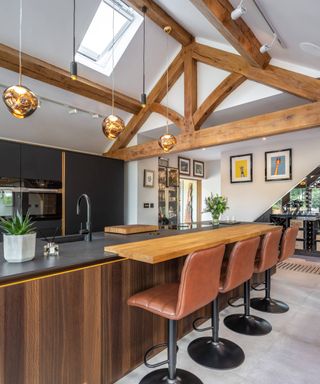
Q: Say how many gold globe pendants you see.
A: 3